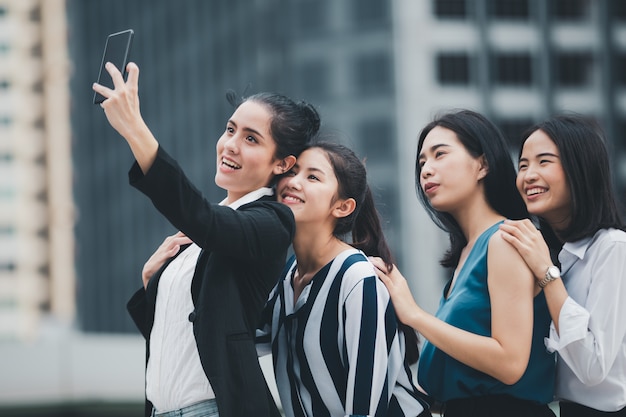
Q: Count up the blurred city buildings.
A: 3